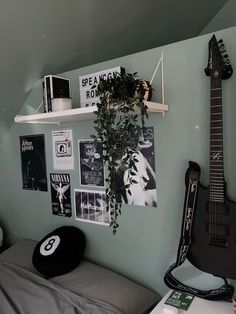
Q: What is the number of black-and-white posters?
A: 6